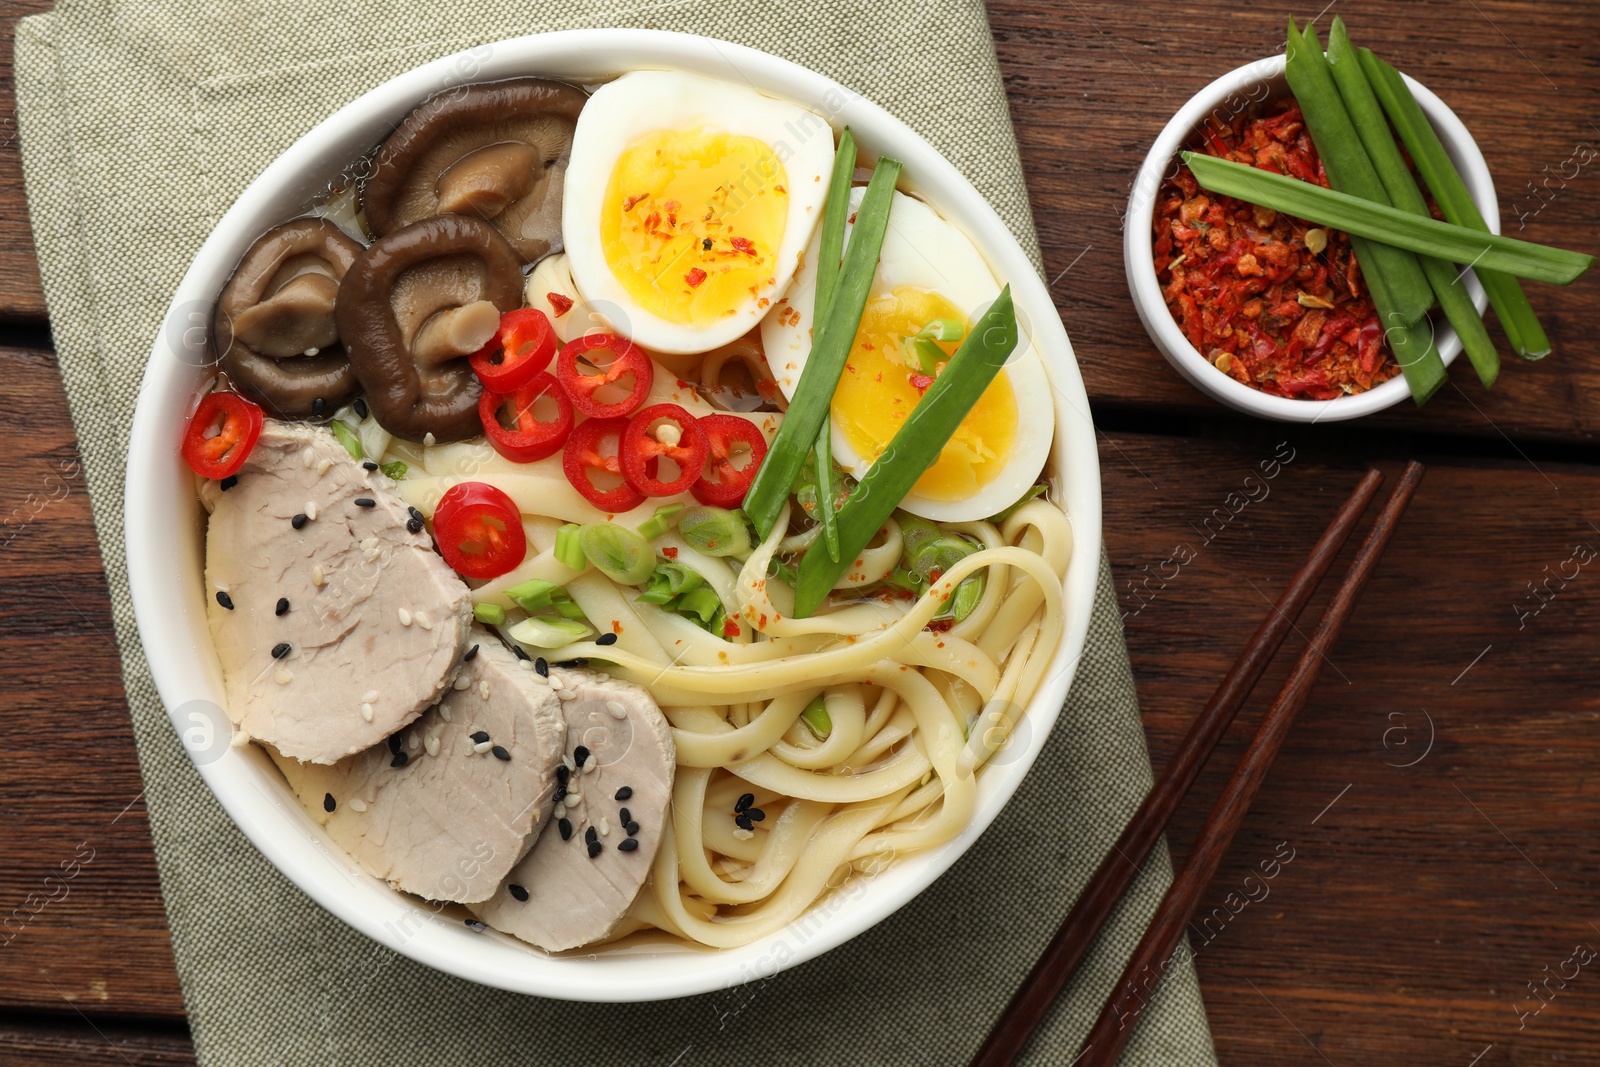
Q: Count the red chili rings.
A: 8